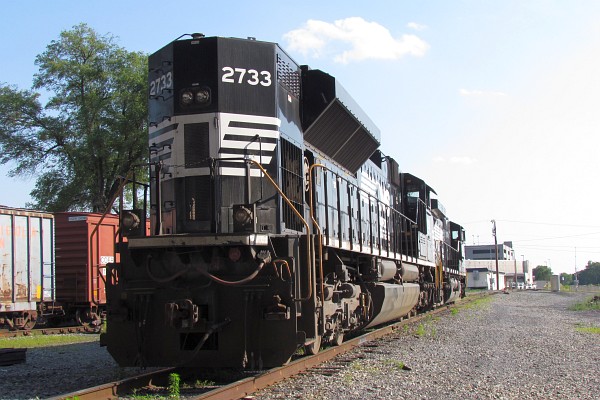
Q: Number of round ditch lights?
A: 2